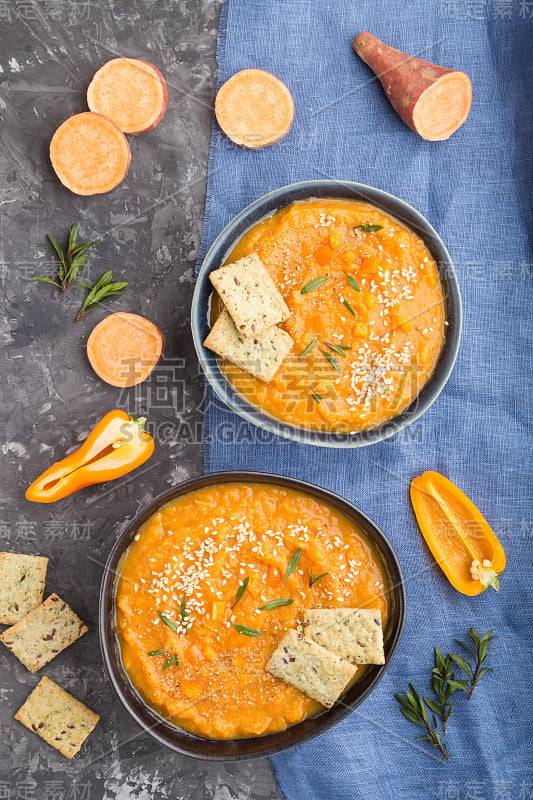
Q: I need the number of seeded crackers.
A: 7